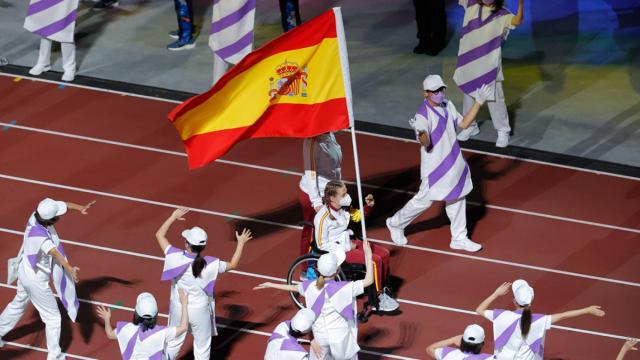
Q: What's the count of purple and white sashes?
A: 11